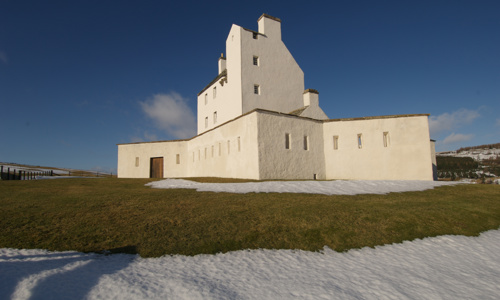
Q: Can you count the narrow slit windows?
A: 14